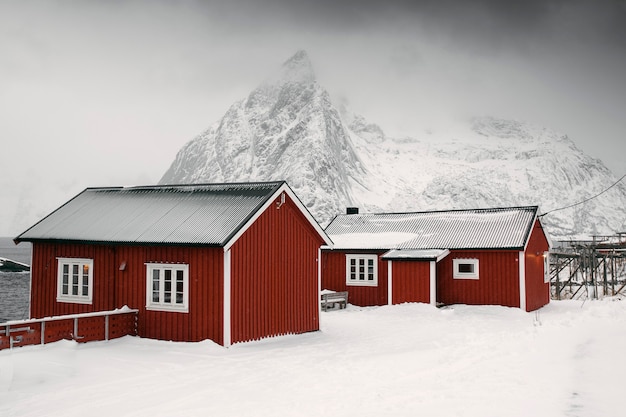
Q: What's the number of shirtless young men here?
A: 0